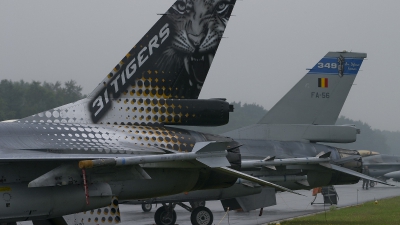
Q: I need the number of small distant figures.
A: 1